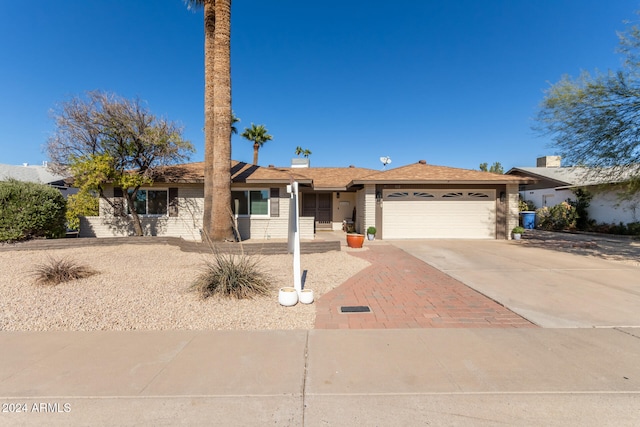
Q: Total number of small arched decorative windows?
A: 4